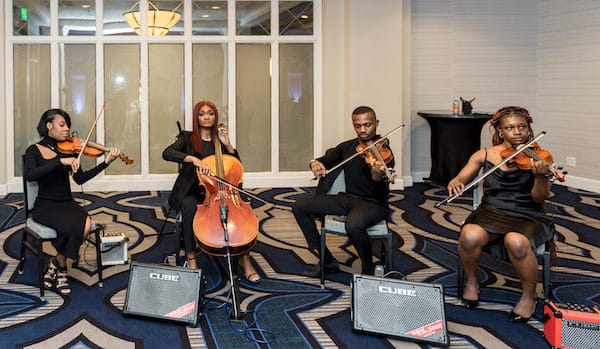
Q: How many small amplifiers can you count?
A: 2